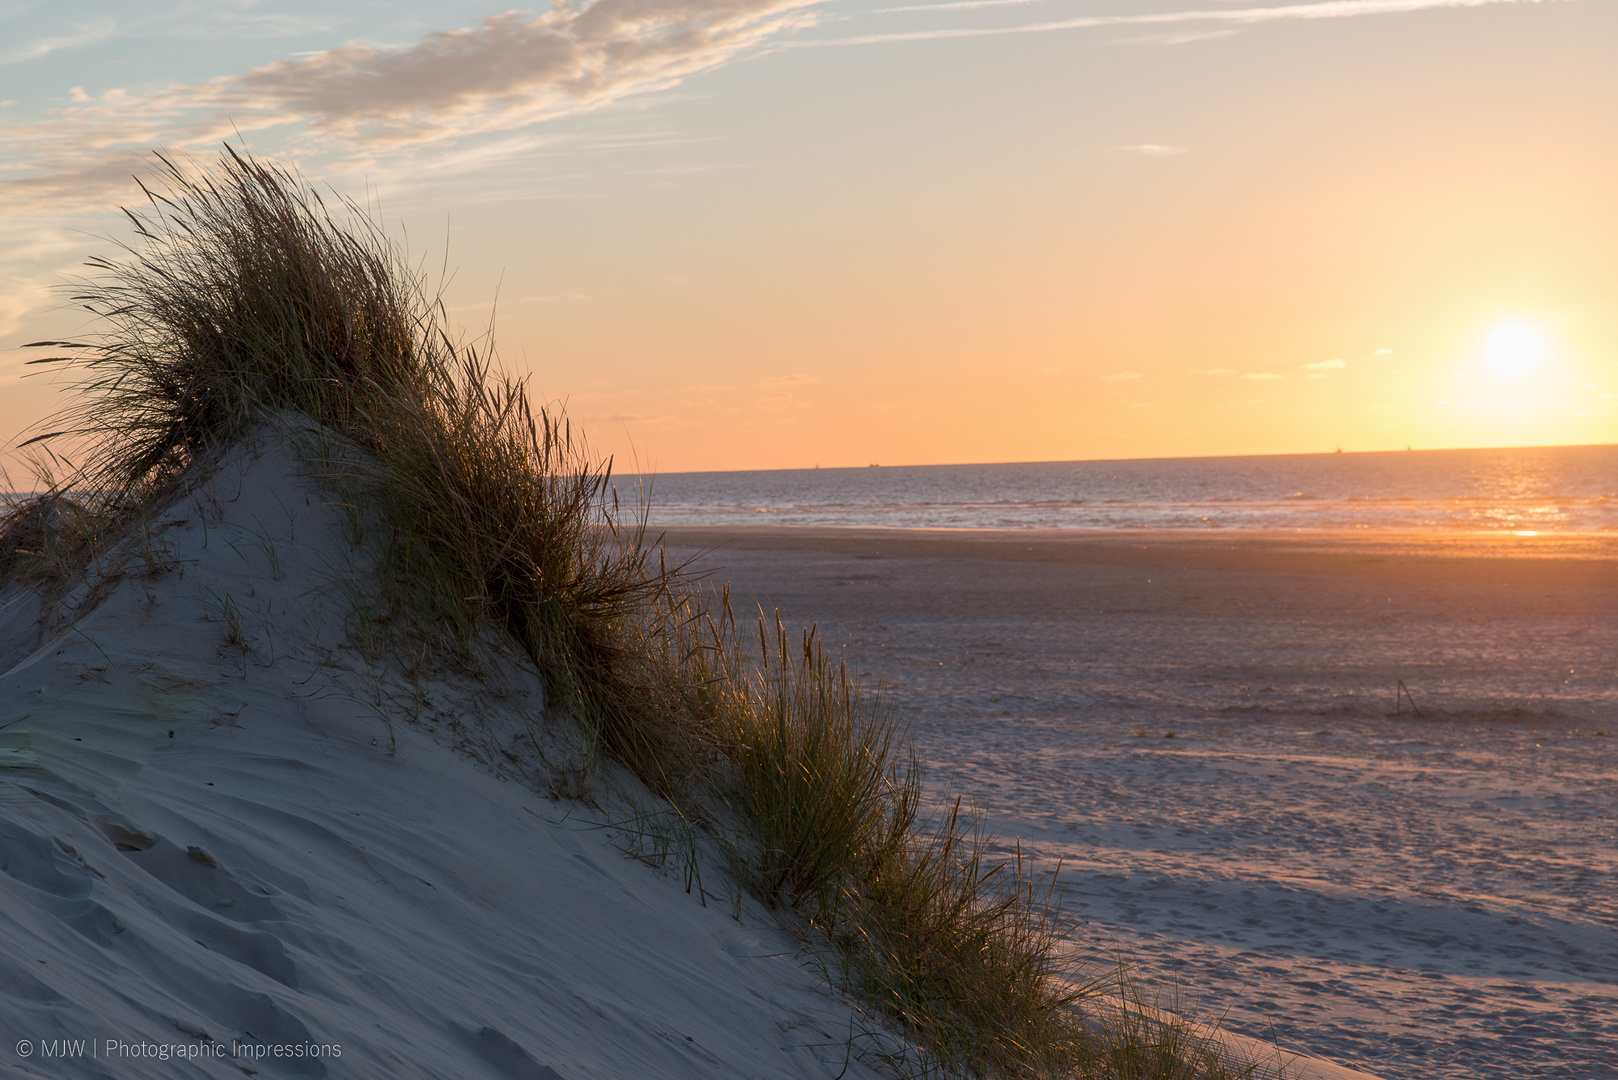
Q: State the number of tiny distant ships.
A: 4